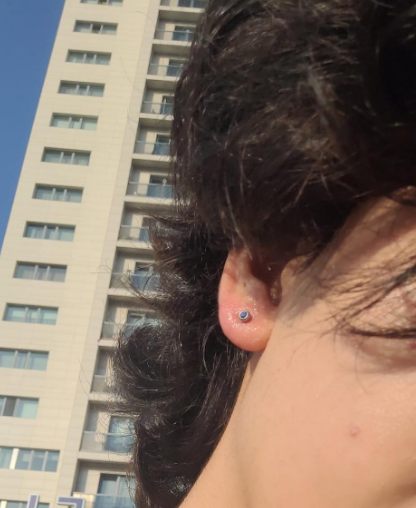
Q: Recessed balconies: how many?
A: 12